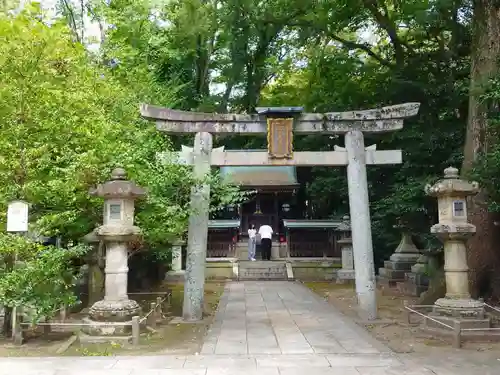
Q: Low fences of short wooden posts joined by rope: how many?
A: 2